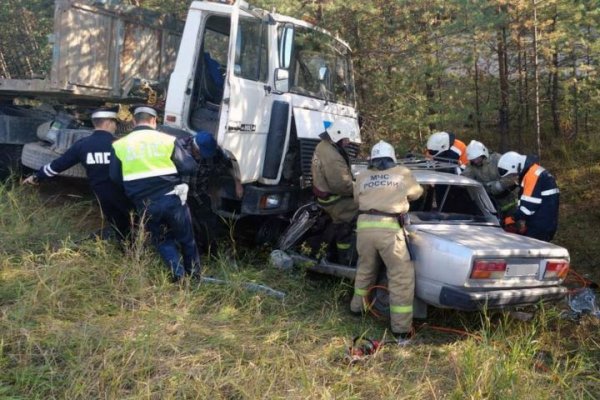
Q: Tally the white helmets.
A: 5